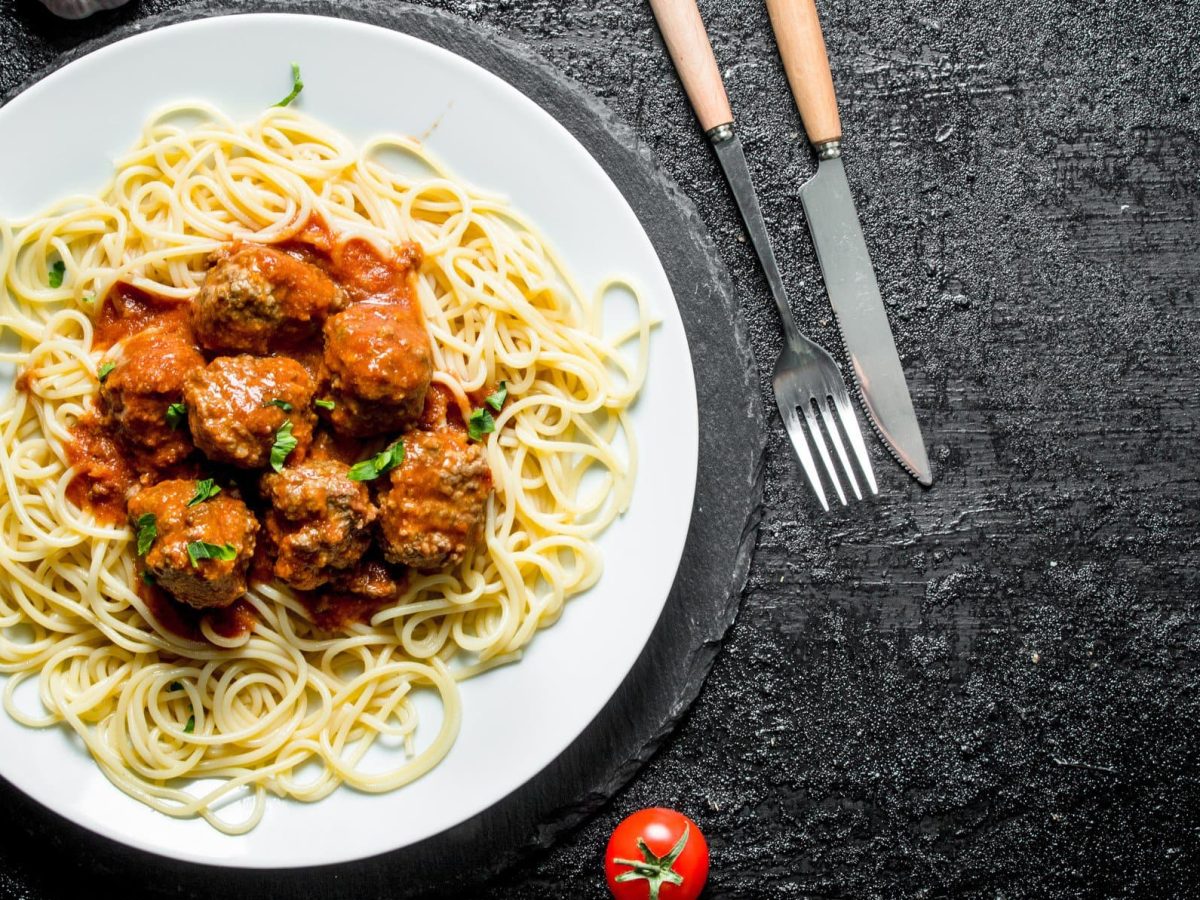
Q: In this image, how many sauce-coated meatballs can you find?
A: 7